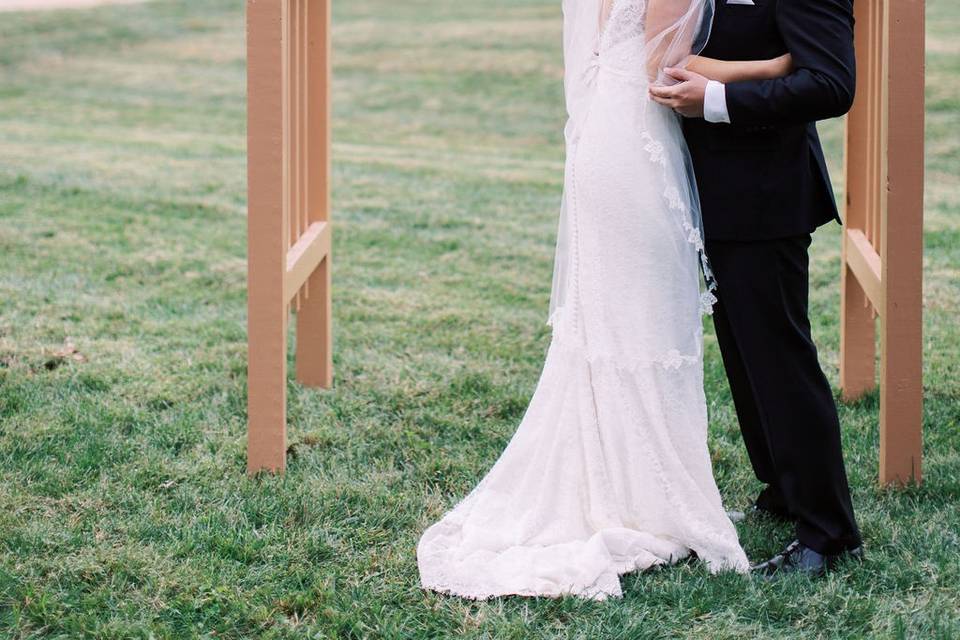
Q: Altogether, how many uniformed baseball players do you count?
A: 0